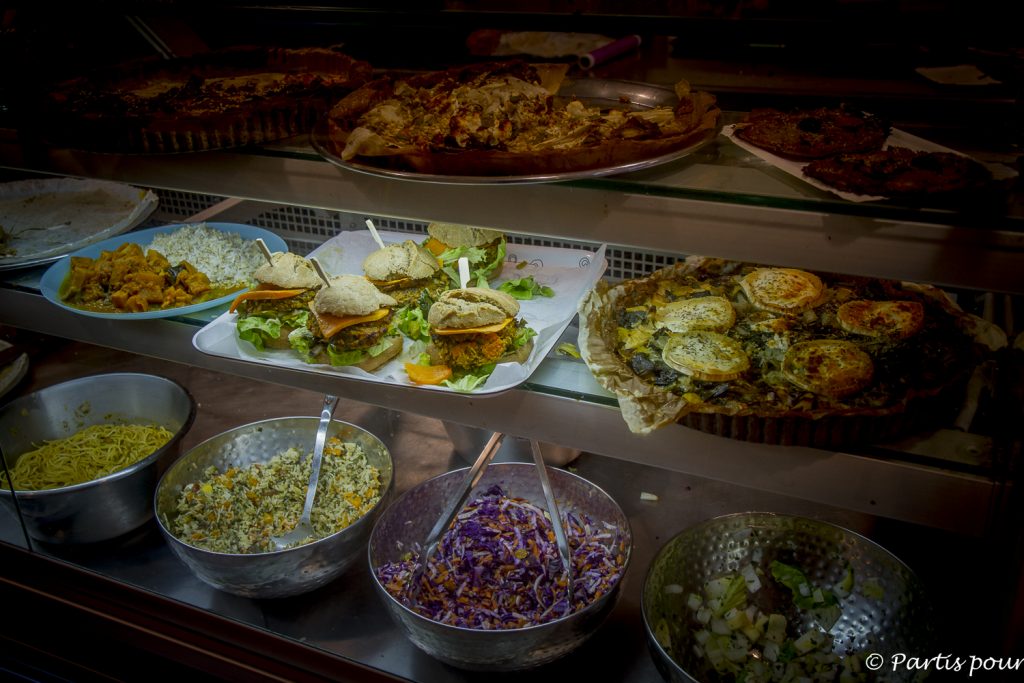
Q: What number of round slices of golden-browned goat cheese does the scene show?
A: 5